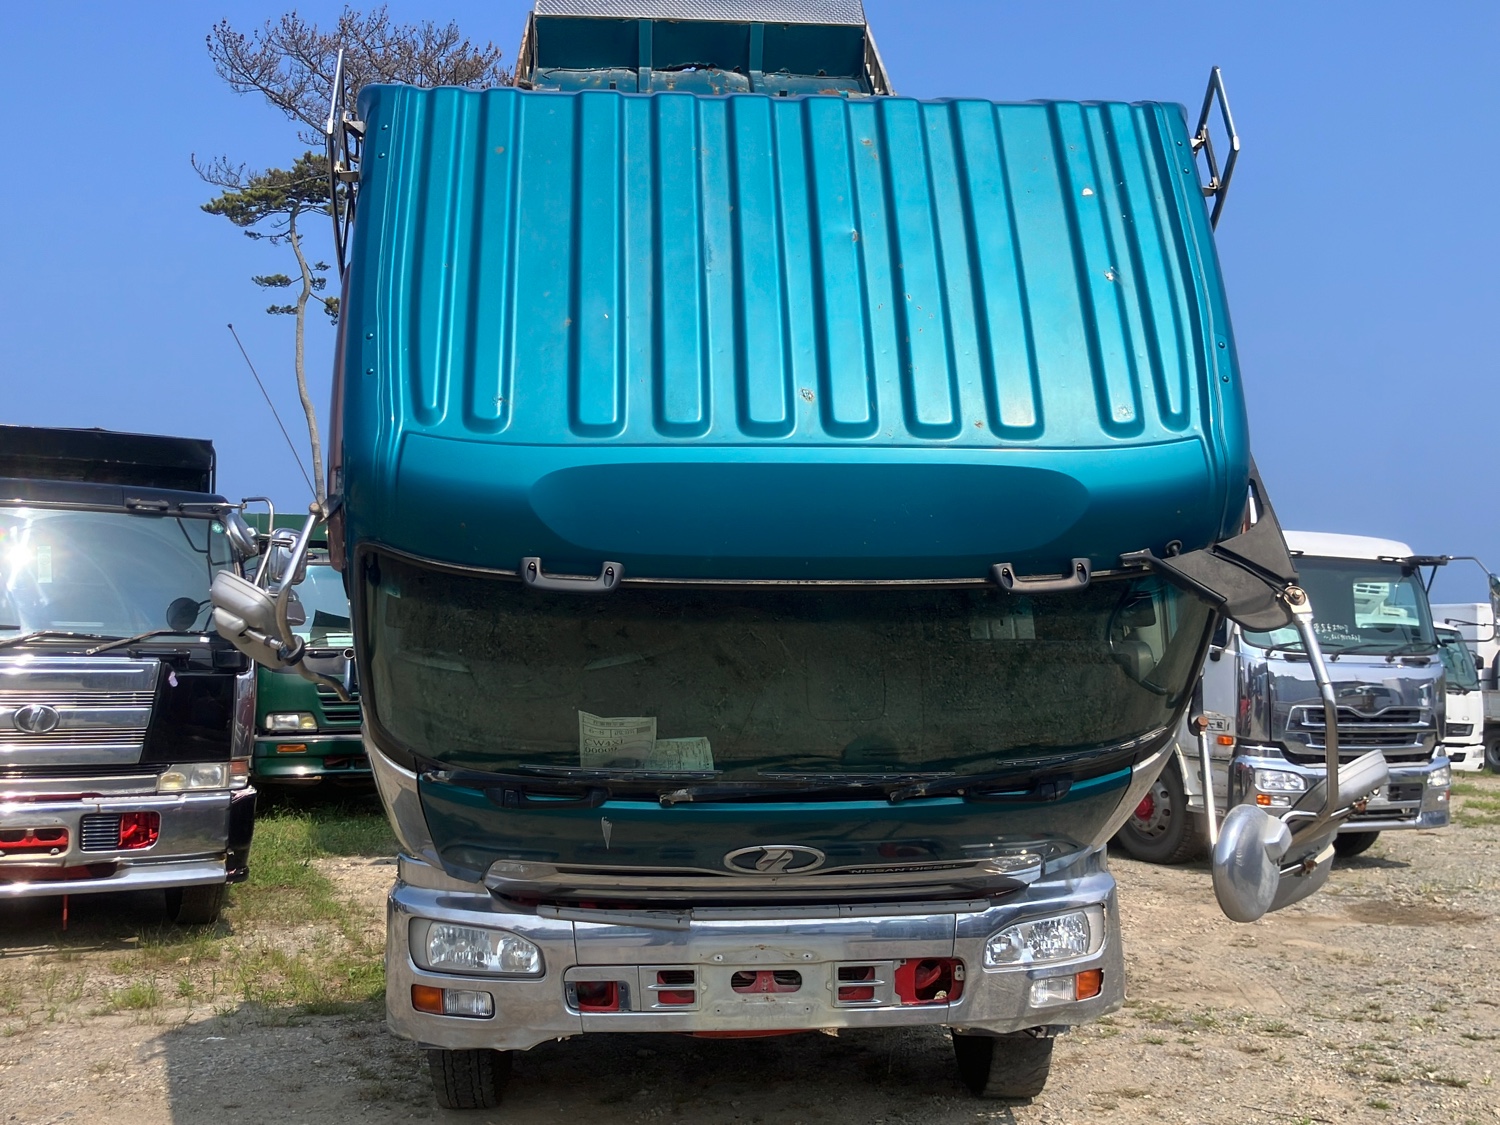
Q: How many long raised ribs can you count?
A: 10